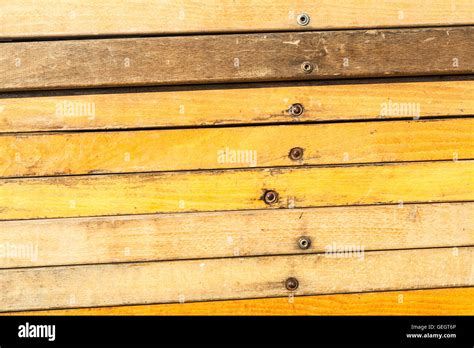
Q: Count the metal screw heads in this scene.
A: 7